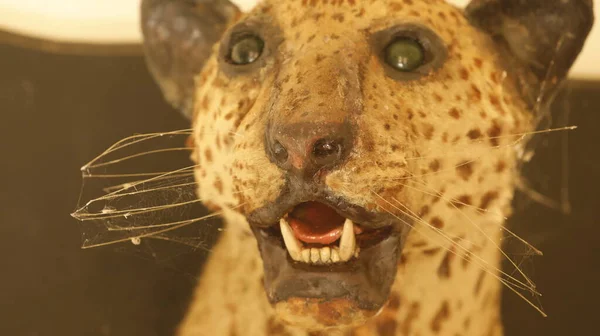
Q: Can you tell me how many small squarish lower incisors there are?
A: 4